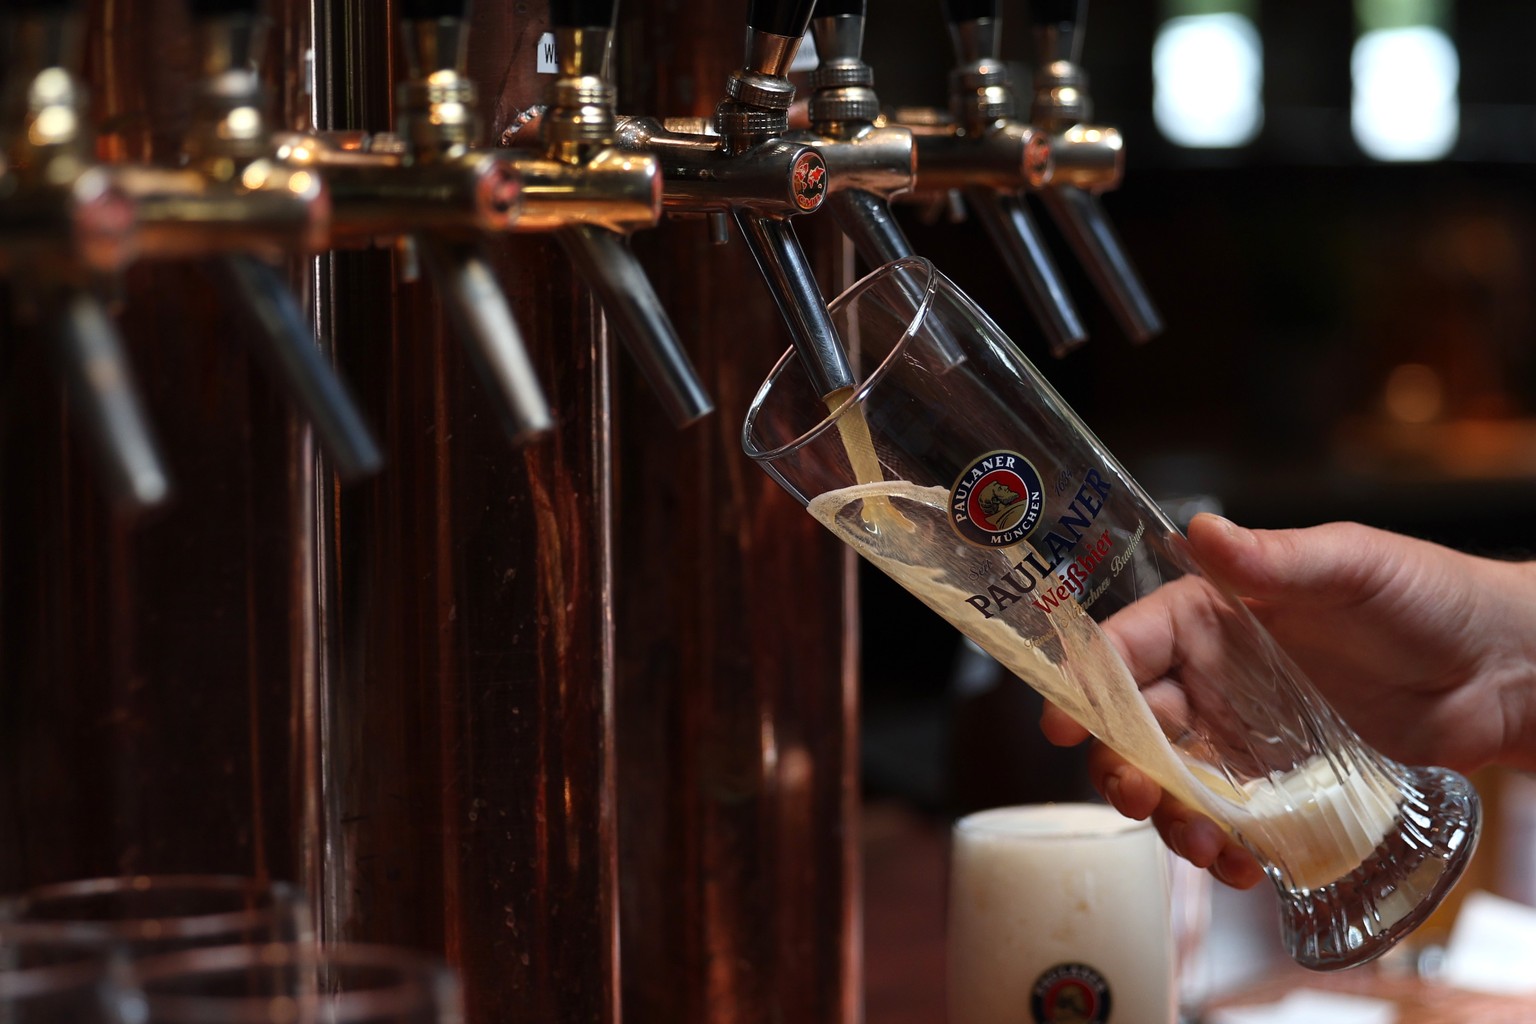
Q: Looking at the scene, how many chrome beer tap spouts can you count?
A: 8